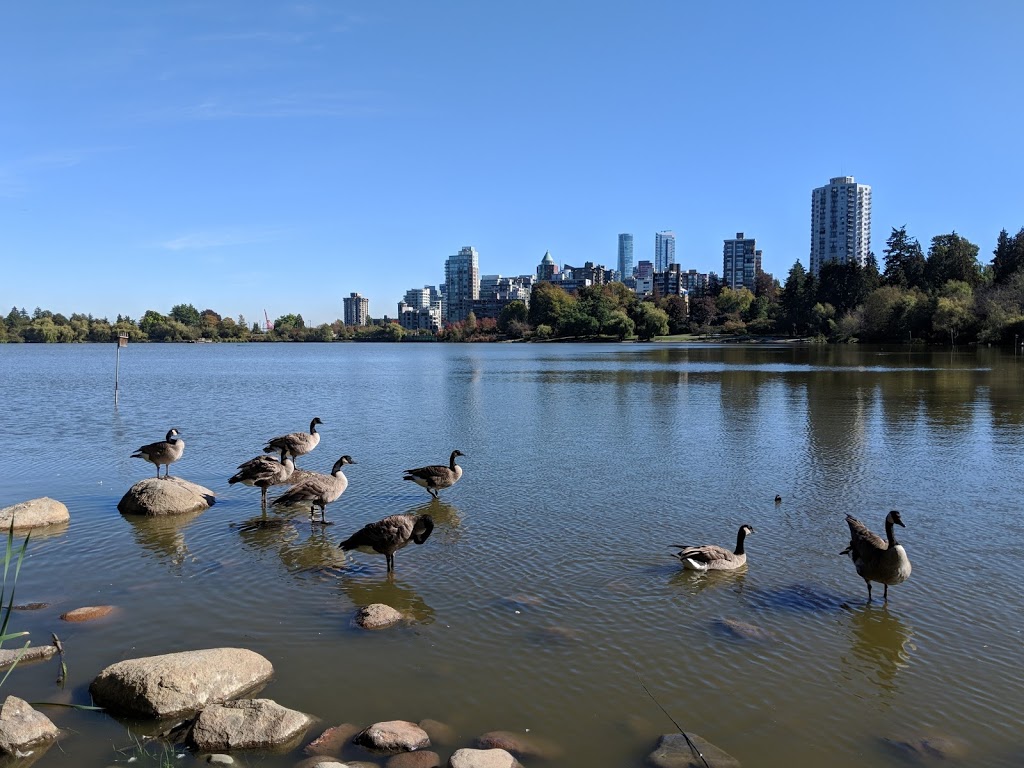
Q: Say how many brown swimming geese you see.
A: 1